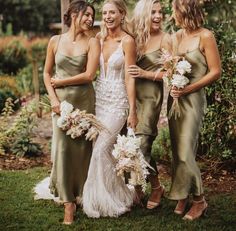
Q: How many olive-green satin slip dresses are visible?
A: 3